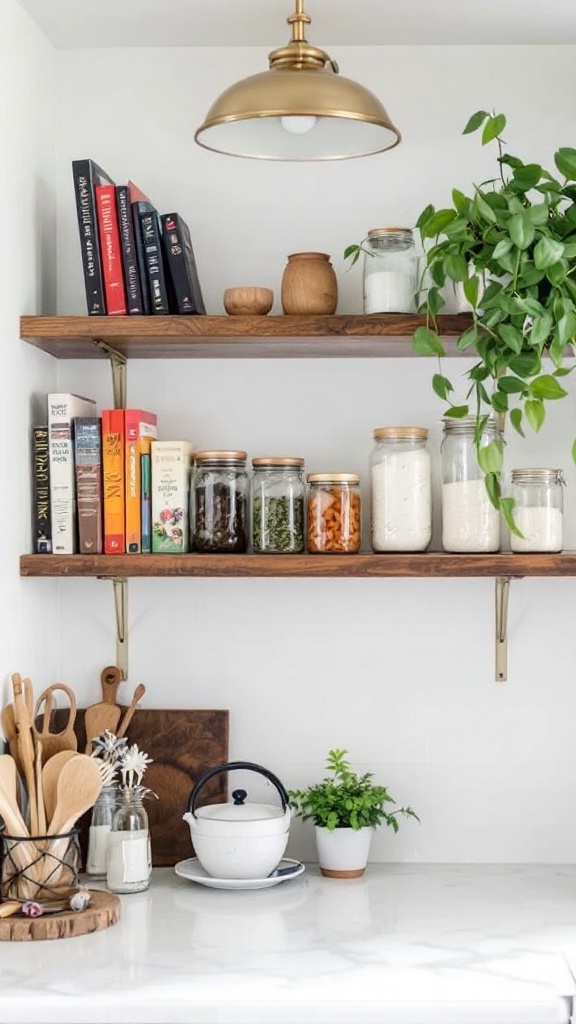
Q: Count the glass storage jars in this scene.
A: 7